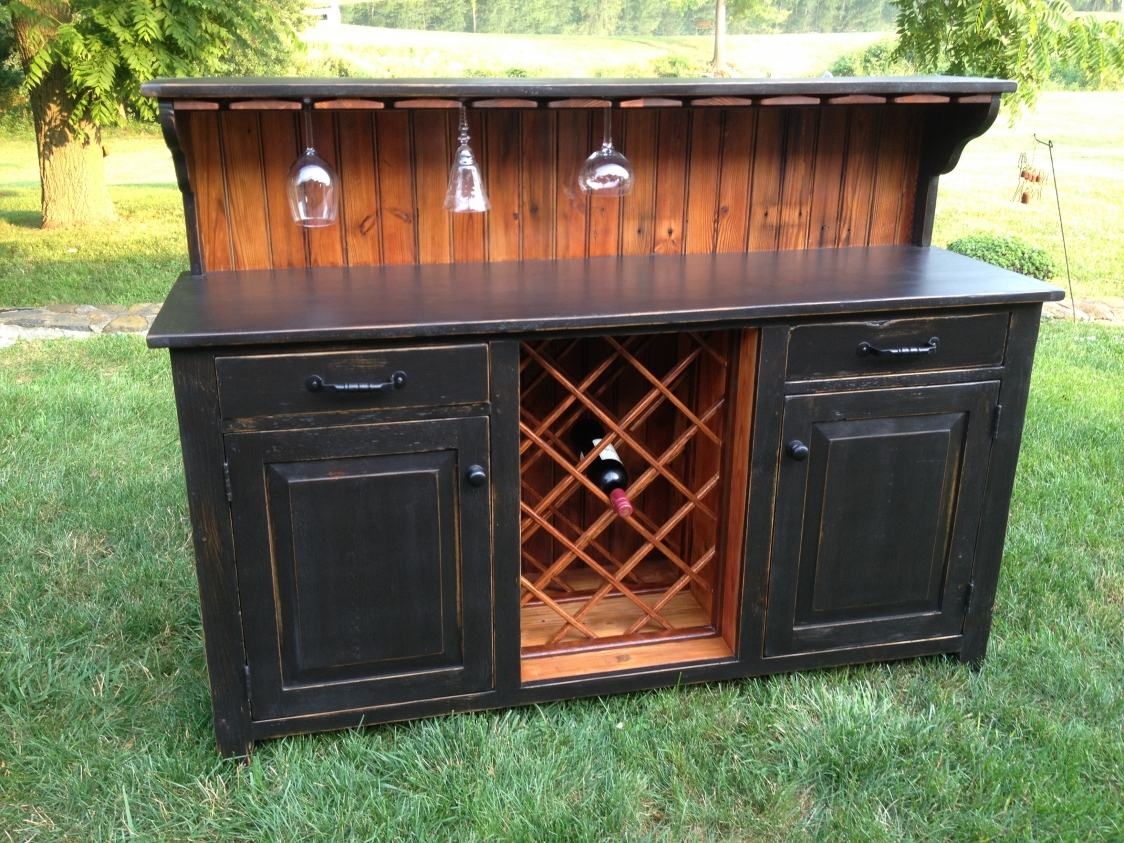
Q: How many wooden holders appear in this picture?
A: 12